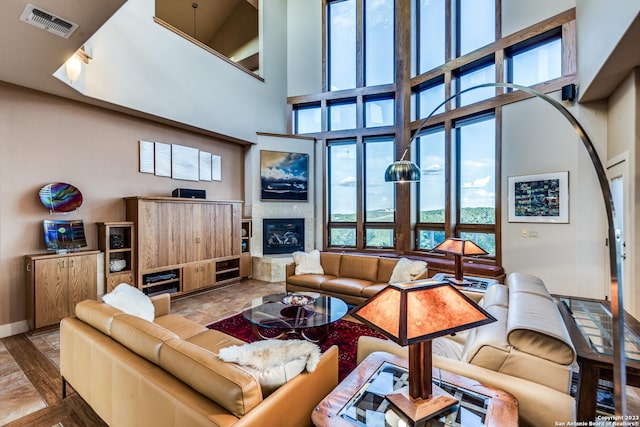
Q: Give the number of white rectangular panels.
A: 5